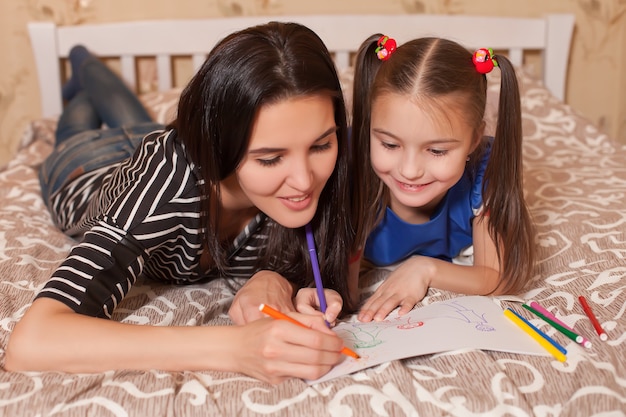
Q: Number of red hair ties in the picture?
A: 2